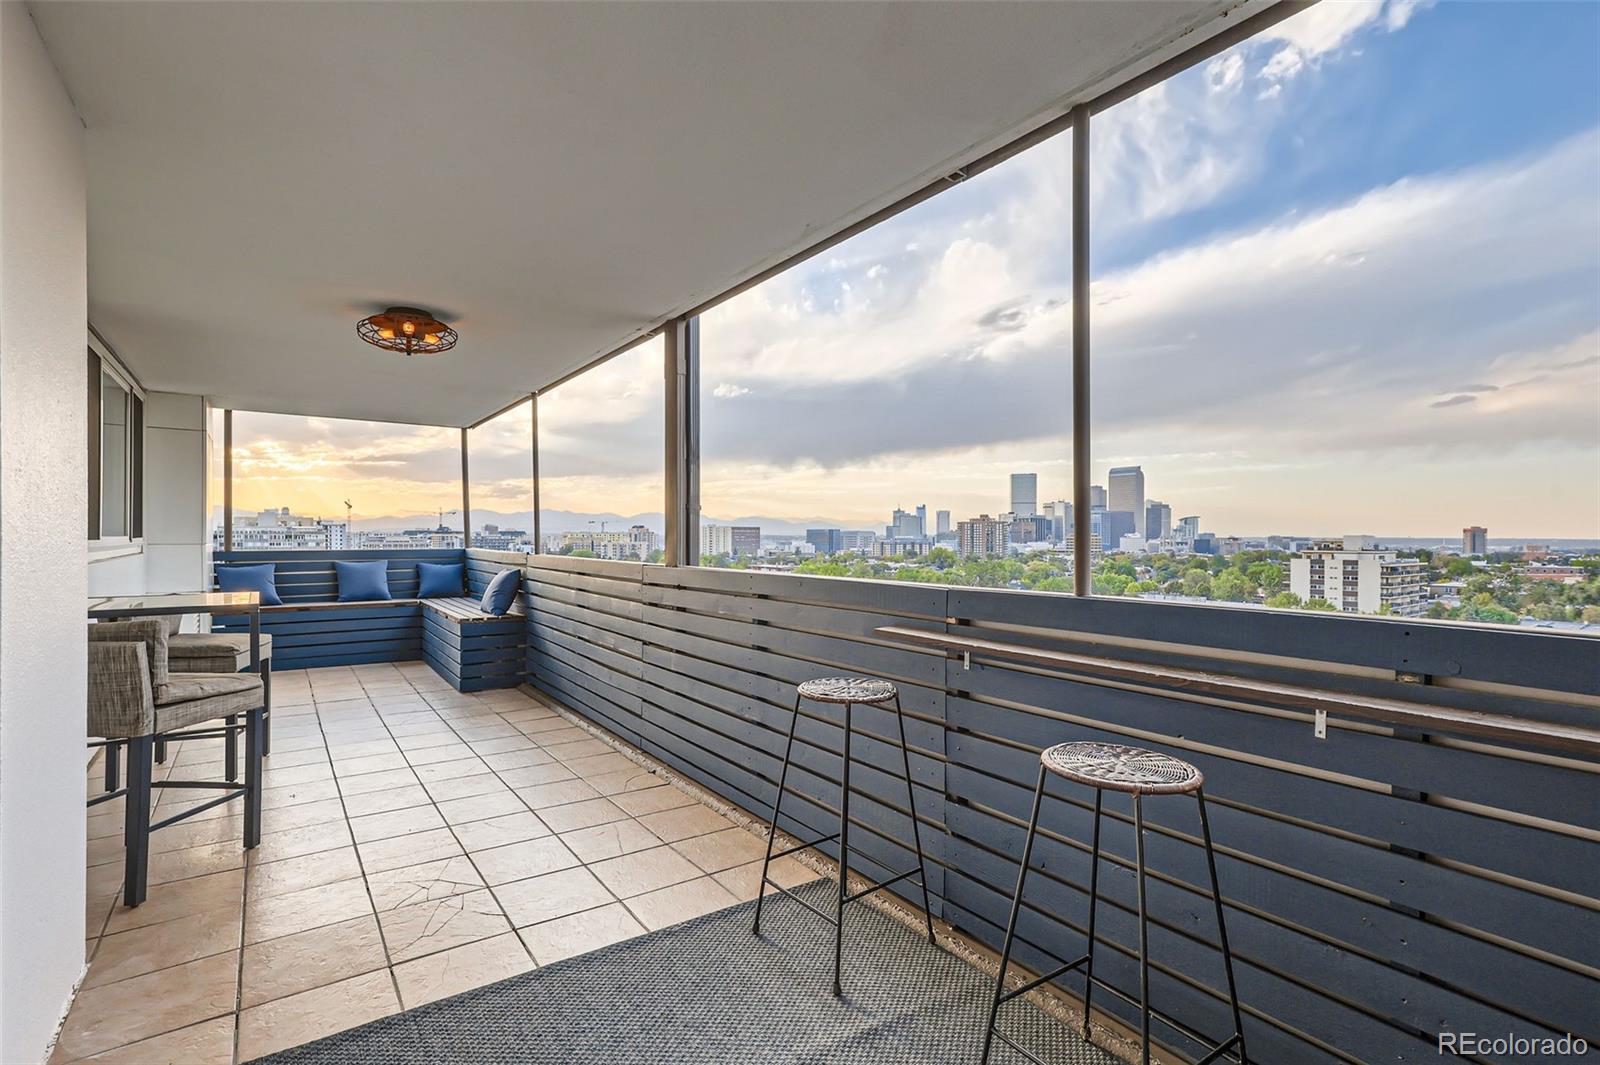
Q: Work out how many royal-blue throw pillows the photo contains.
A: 4